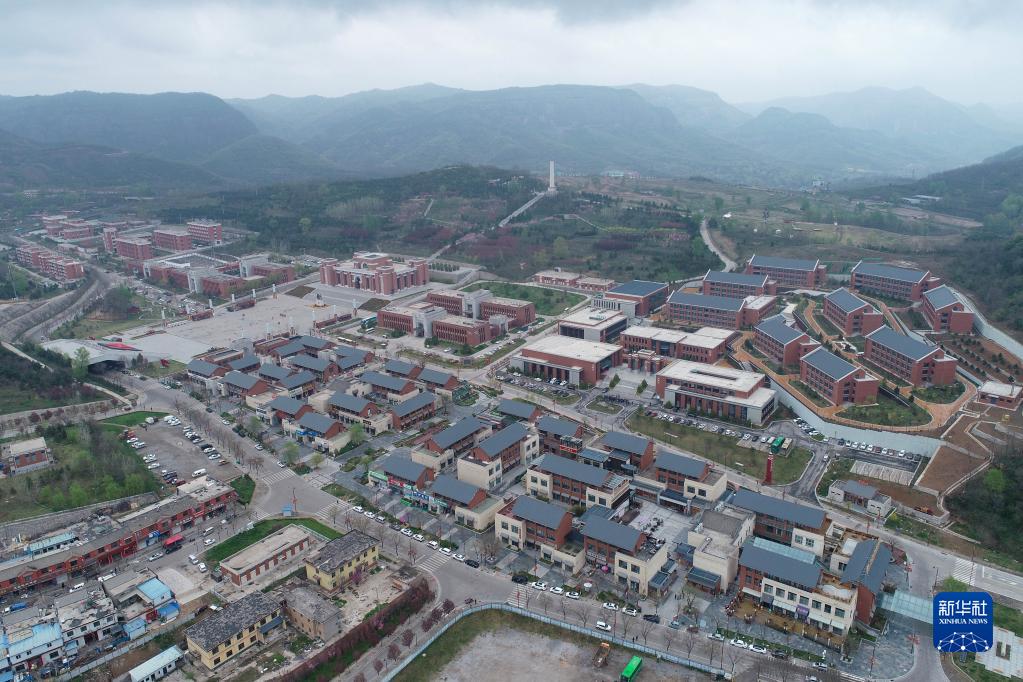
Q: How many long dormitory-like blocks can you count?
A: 9